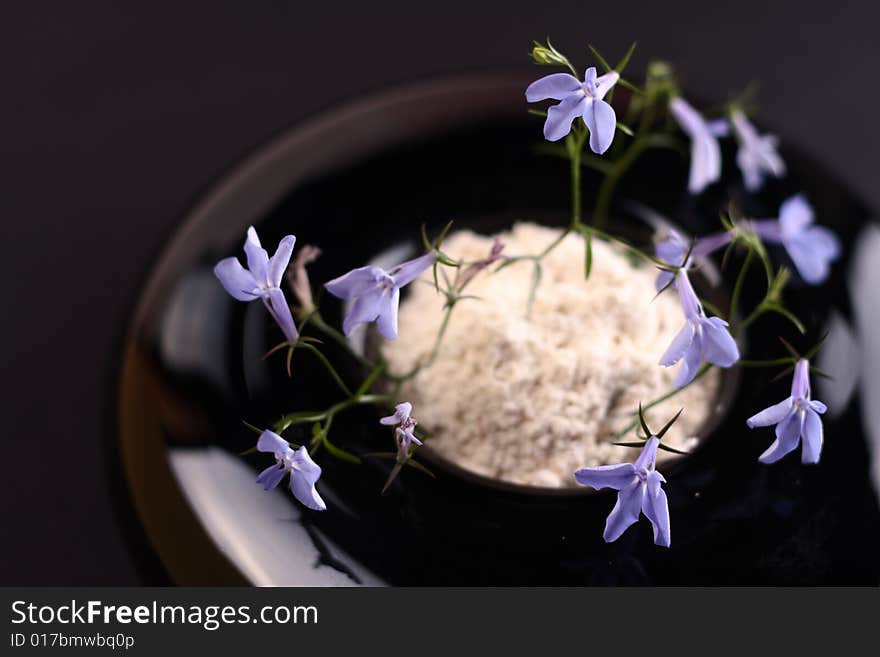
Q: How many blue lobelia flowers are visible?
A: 12